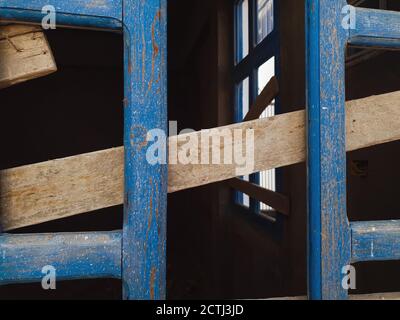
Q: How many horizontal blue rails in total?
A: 4